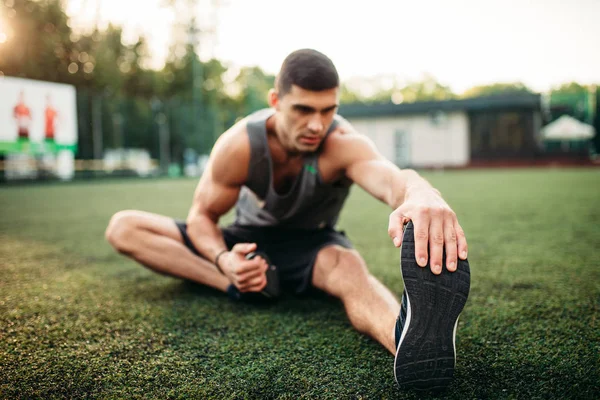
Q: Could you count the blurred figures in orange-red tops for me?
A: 2